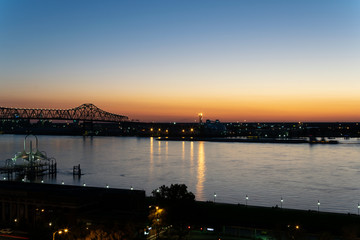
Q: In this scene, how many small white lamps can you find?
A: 13